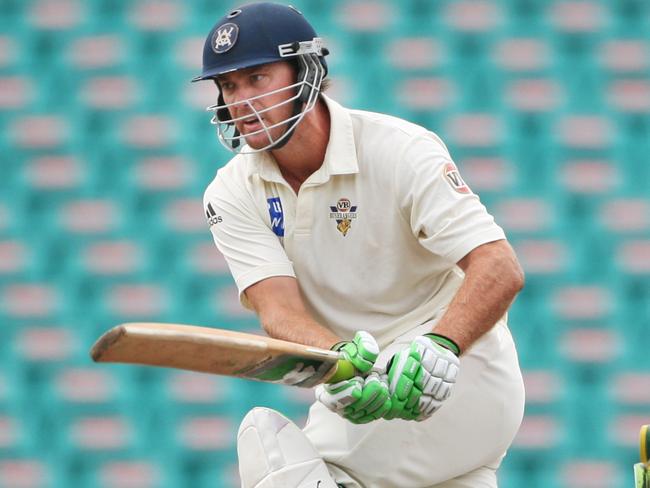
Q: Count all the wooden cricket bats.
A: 1